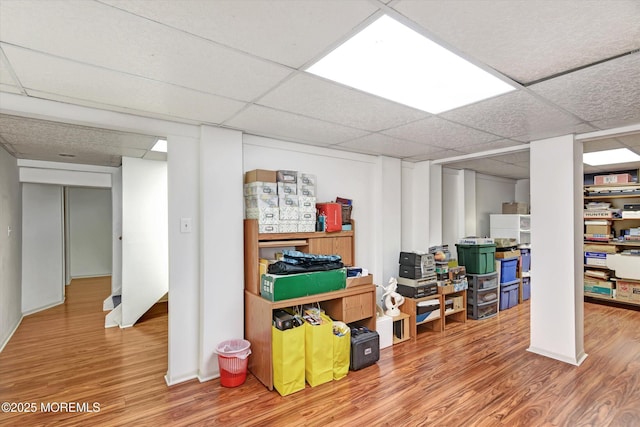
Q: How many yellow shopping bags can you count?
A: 3